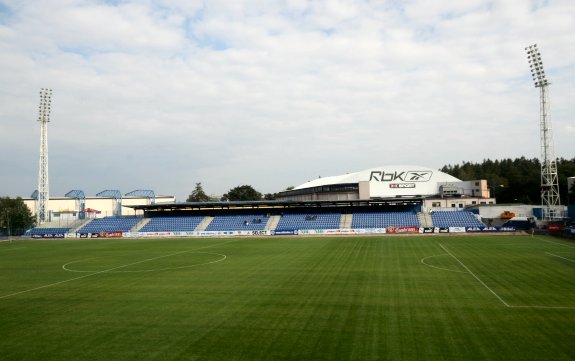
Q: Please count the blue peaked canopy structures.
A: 4